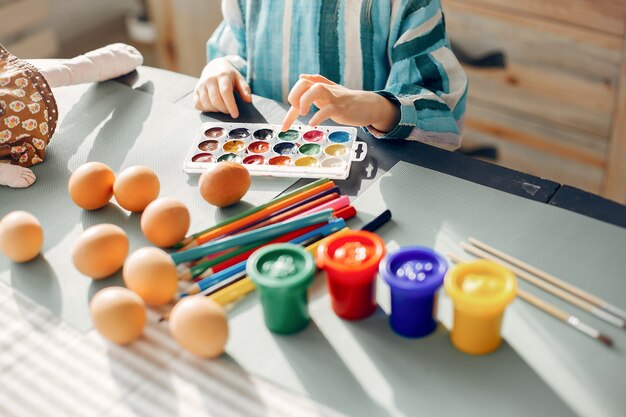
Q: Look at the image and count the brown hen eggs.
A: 9